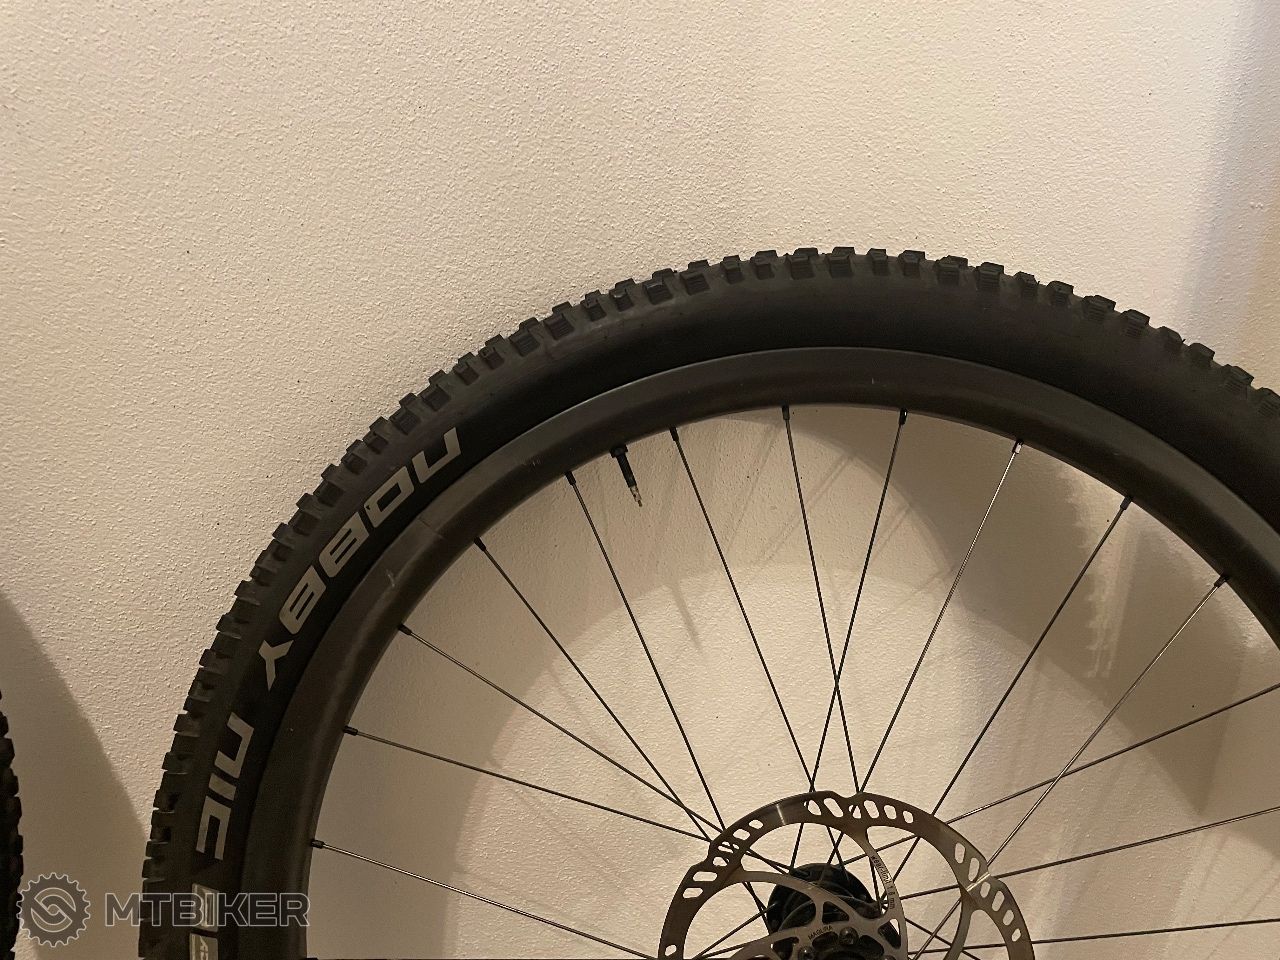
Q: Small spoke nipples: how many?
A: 11